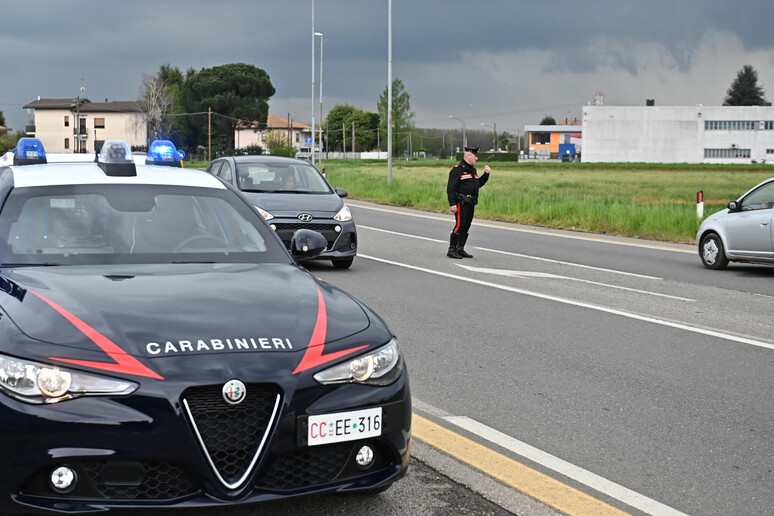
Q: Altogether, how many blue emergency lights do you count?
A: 2